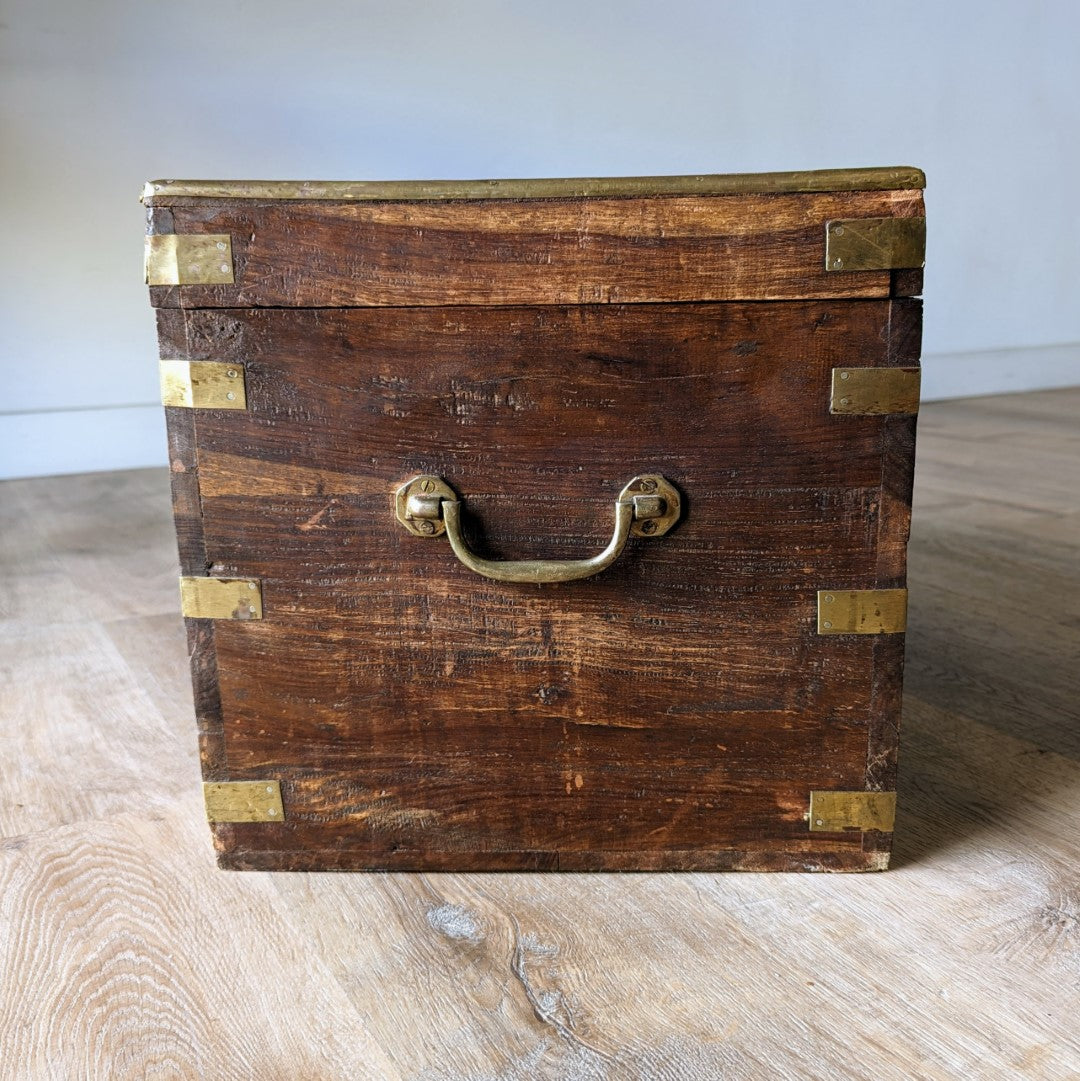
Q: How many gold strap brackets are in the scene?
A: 8